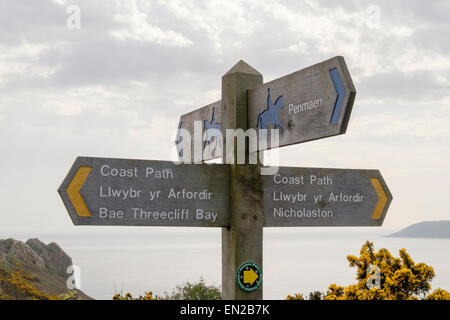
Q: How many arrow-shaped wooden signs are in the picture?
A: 4